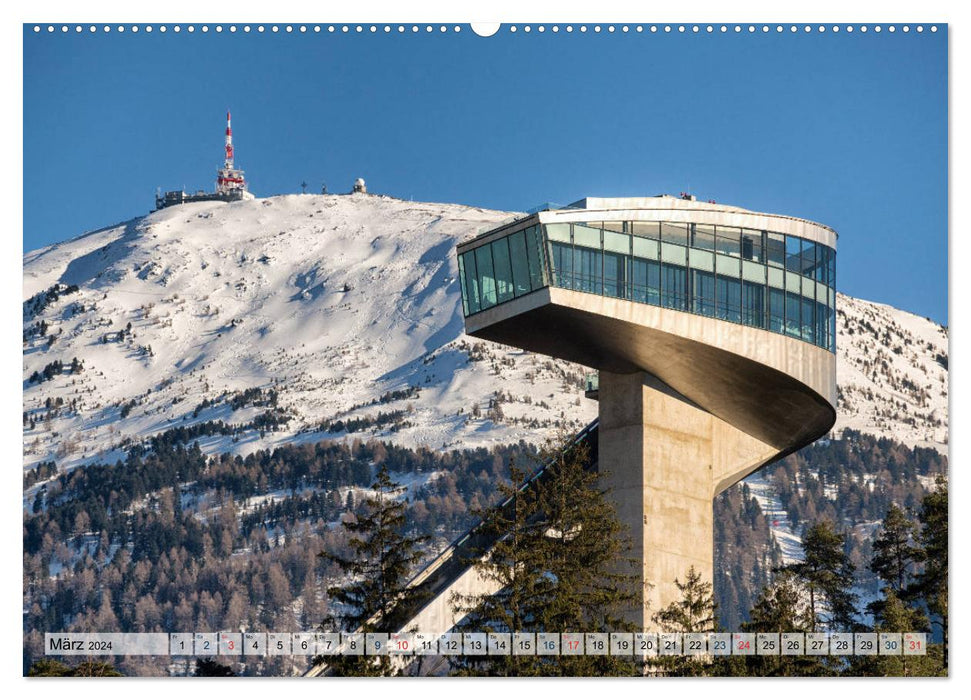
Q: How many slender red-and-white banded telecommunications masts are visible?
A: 1